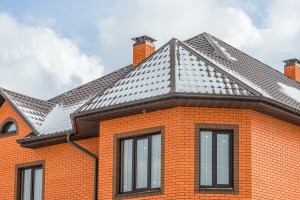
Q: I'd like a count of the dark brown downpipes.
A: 1